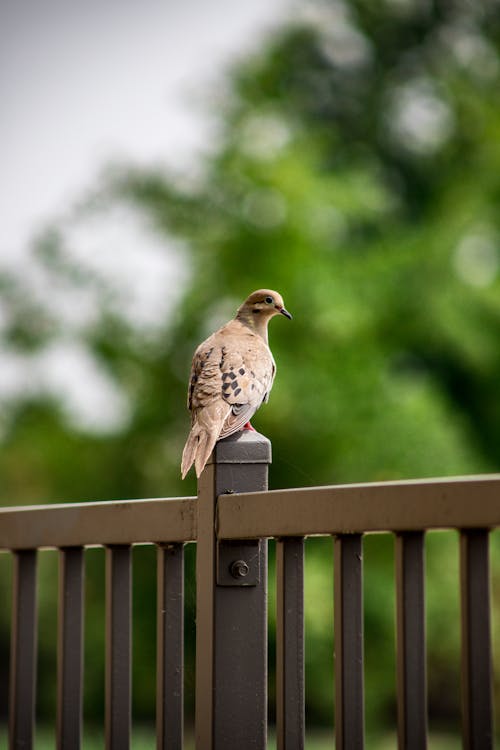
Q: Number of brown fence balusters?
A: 8